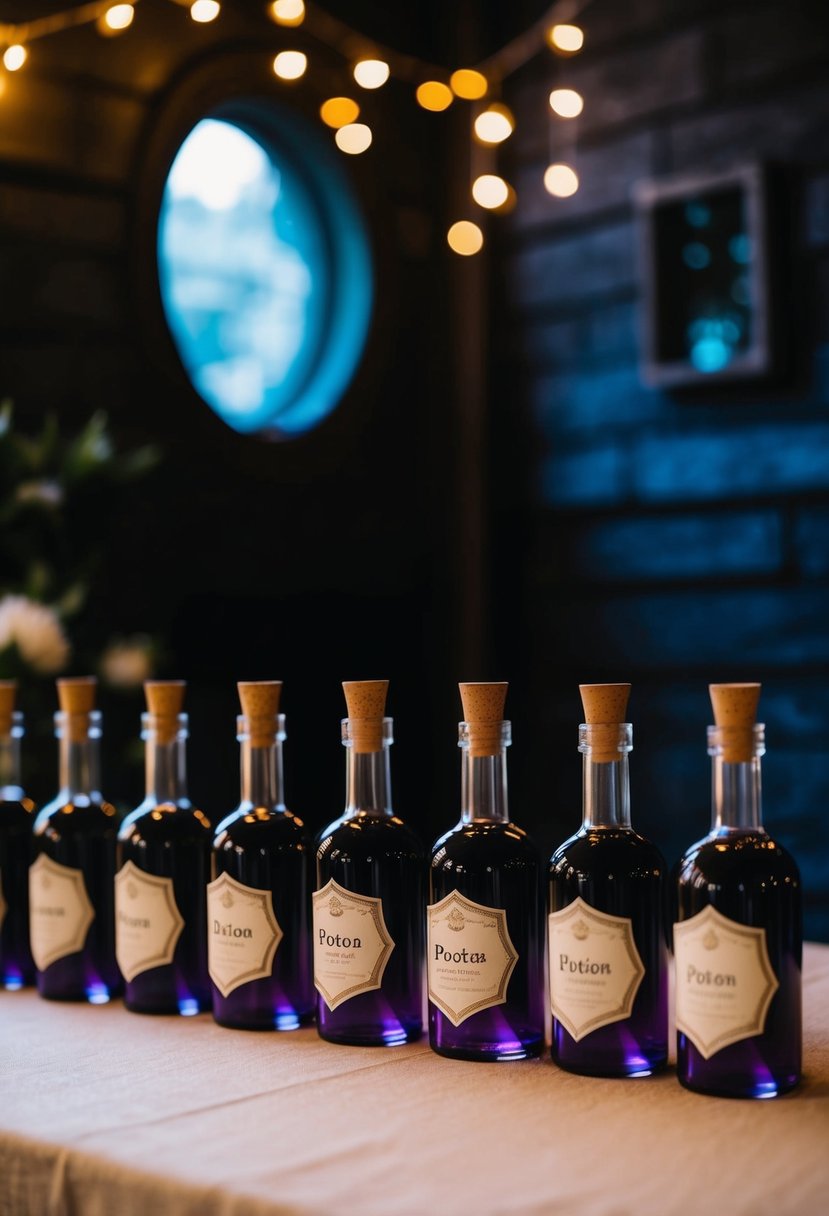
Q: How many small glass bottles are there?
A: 8